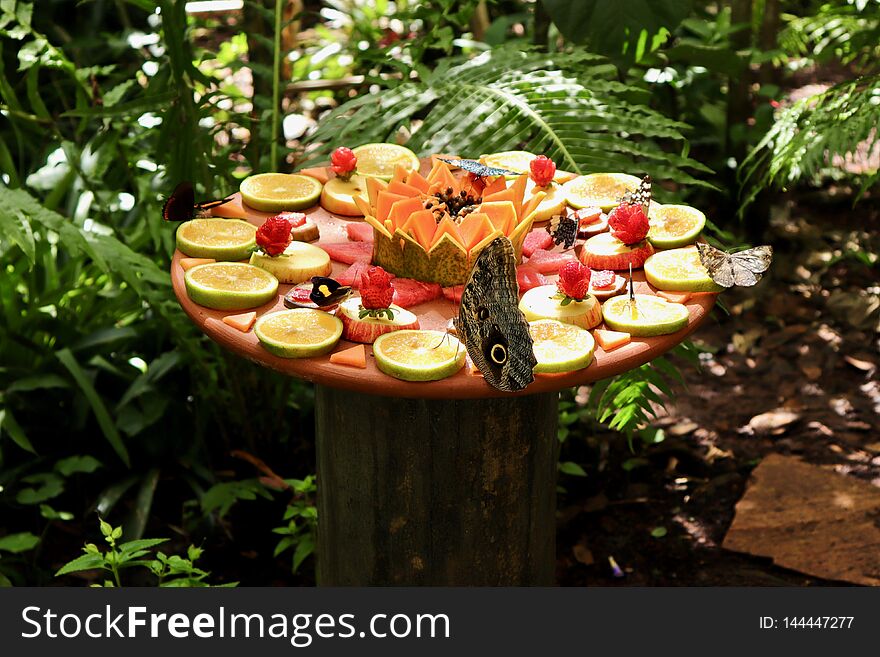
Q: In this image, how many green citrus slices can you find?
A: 12